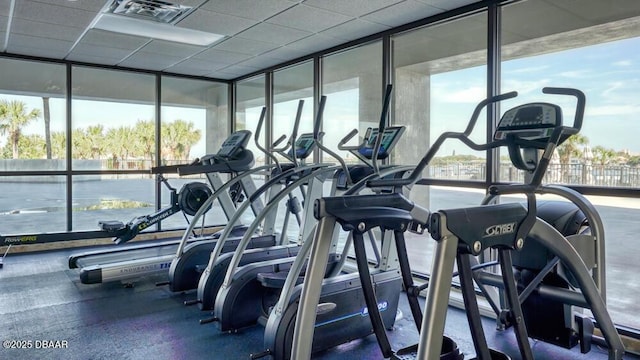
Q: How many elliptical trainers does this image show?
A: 3